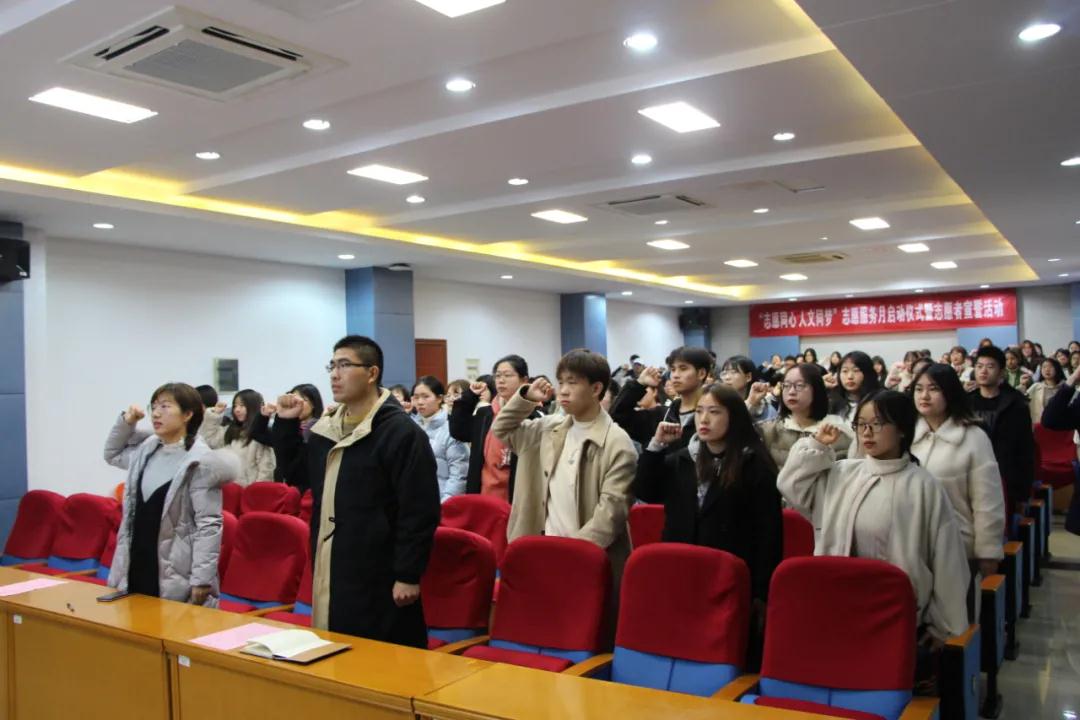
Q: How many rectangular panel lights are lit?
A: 11